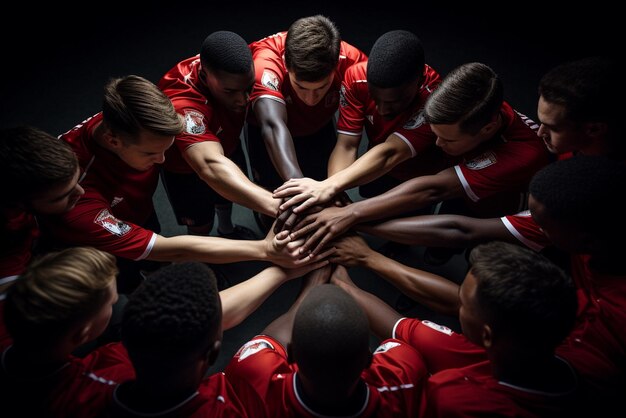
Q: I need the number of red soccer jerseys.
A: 12